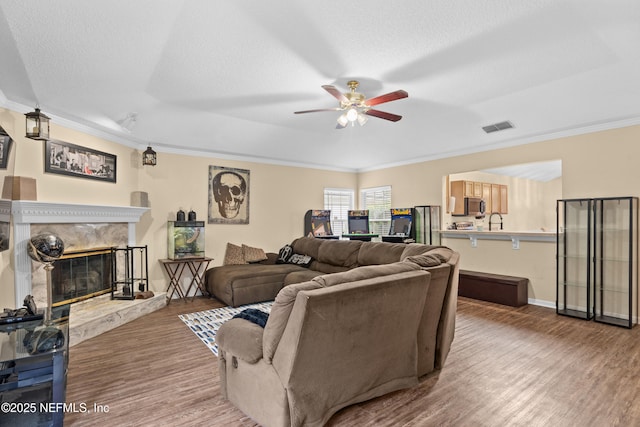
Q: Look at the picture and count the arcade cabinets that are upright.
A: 3